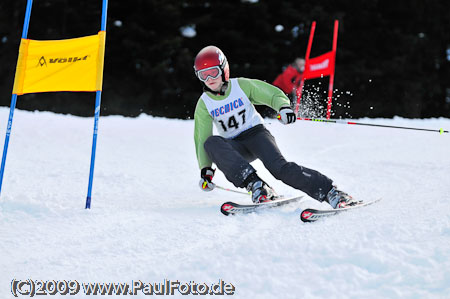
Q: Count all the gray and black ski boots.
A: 2